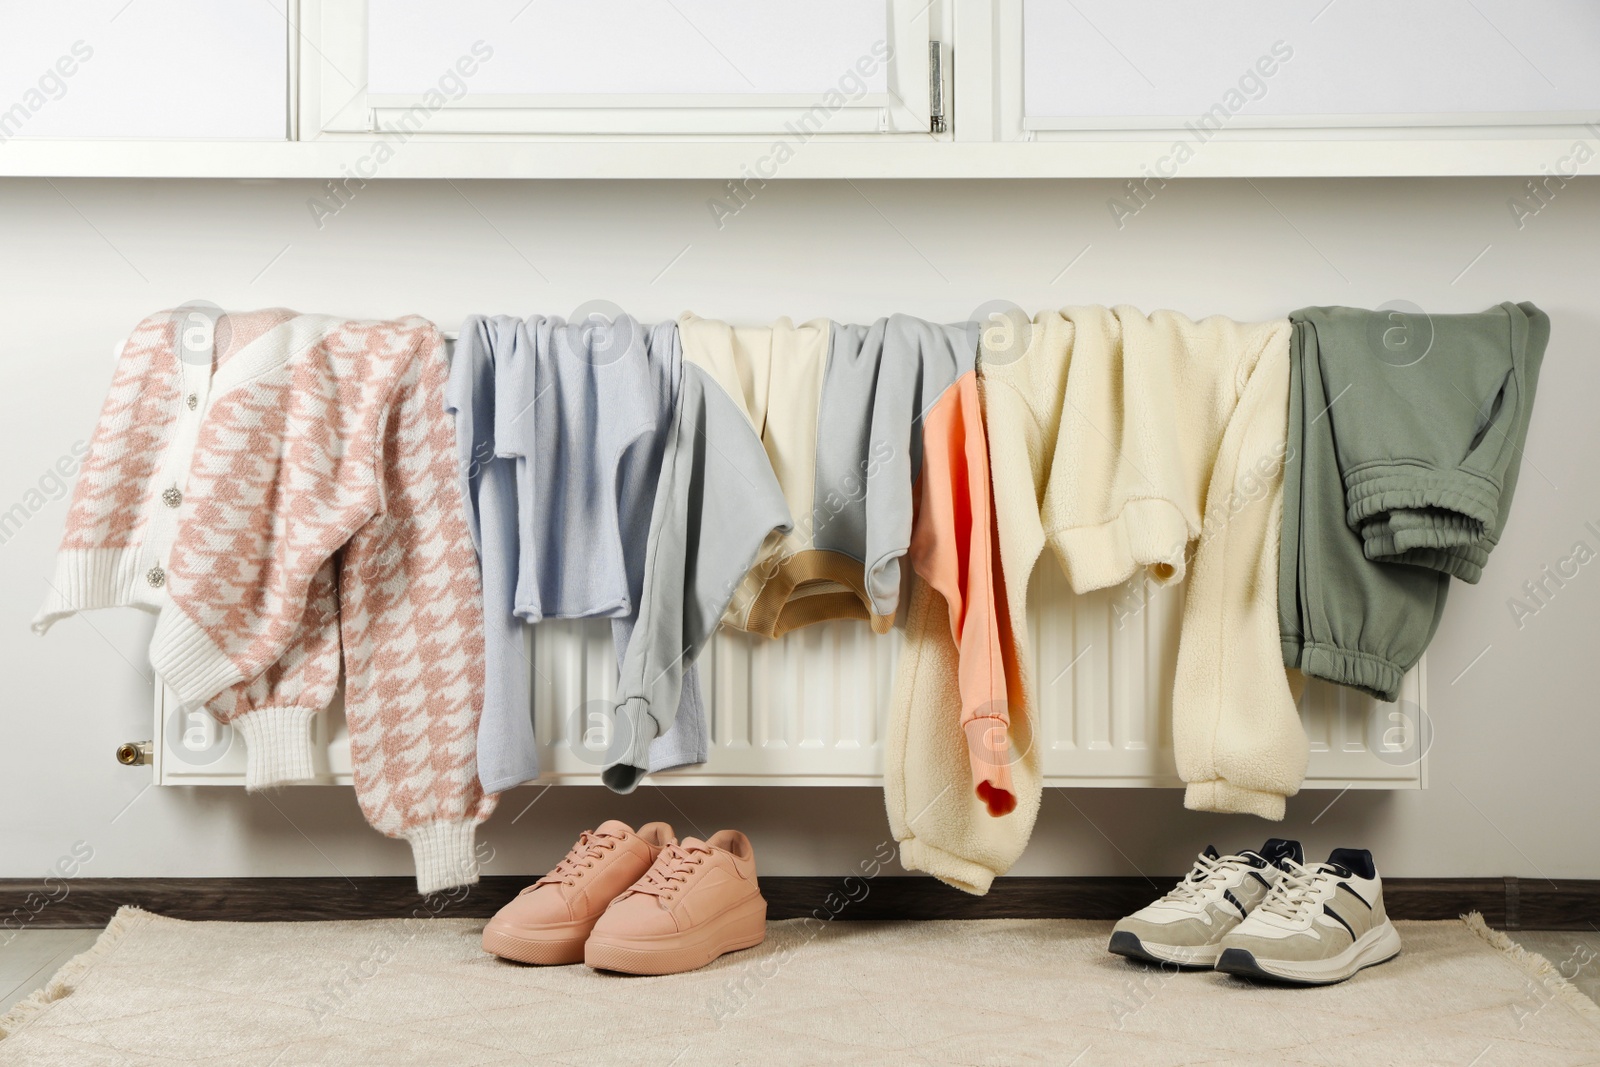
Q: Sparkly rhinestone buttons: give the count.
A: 3